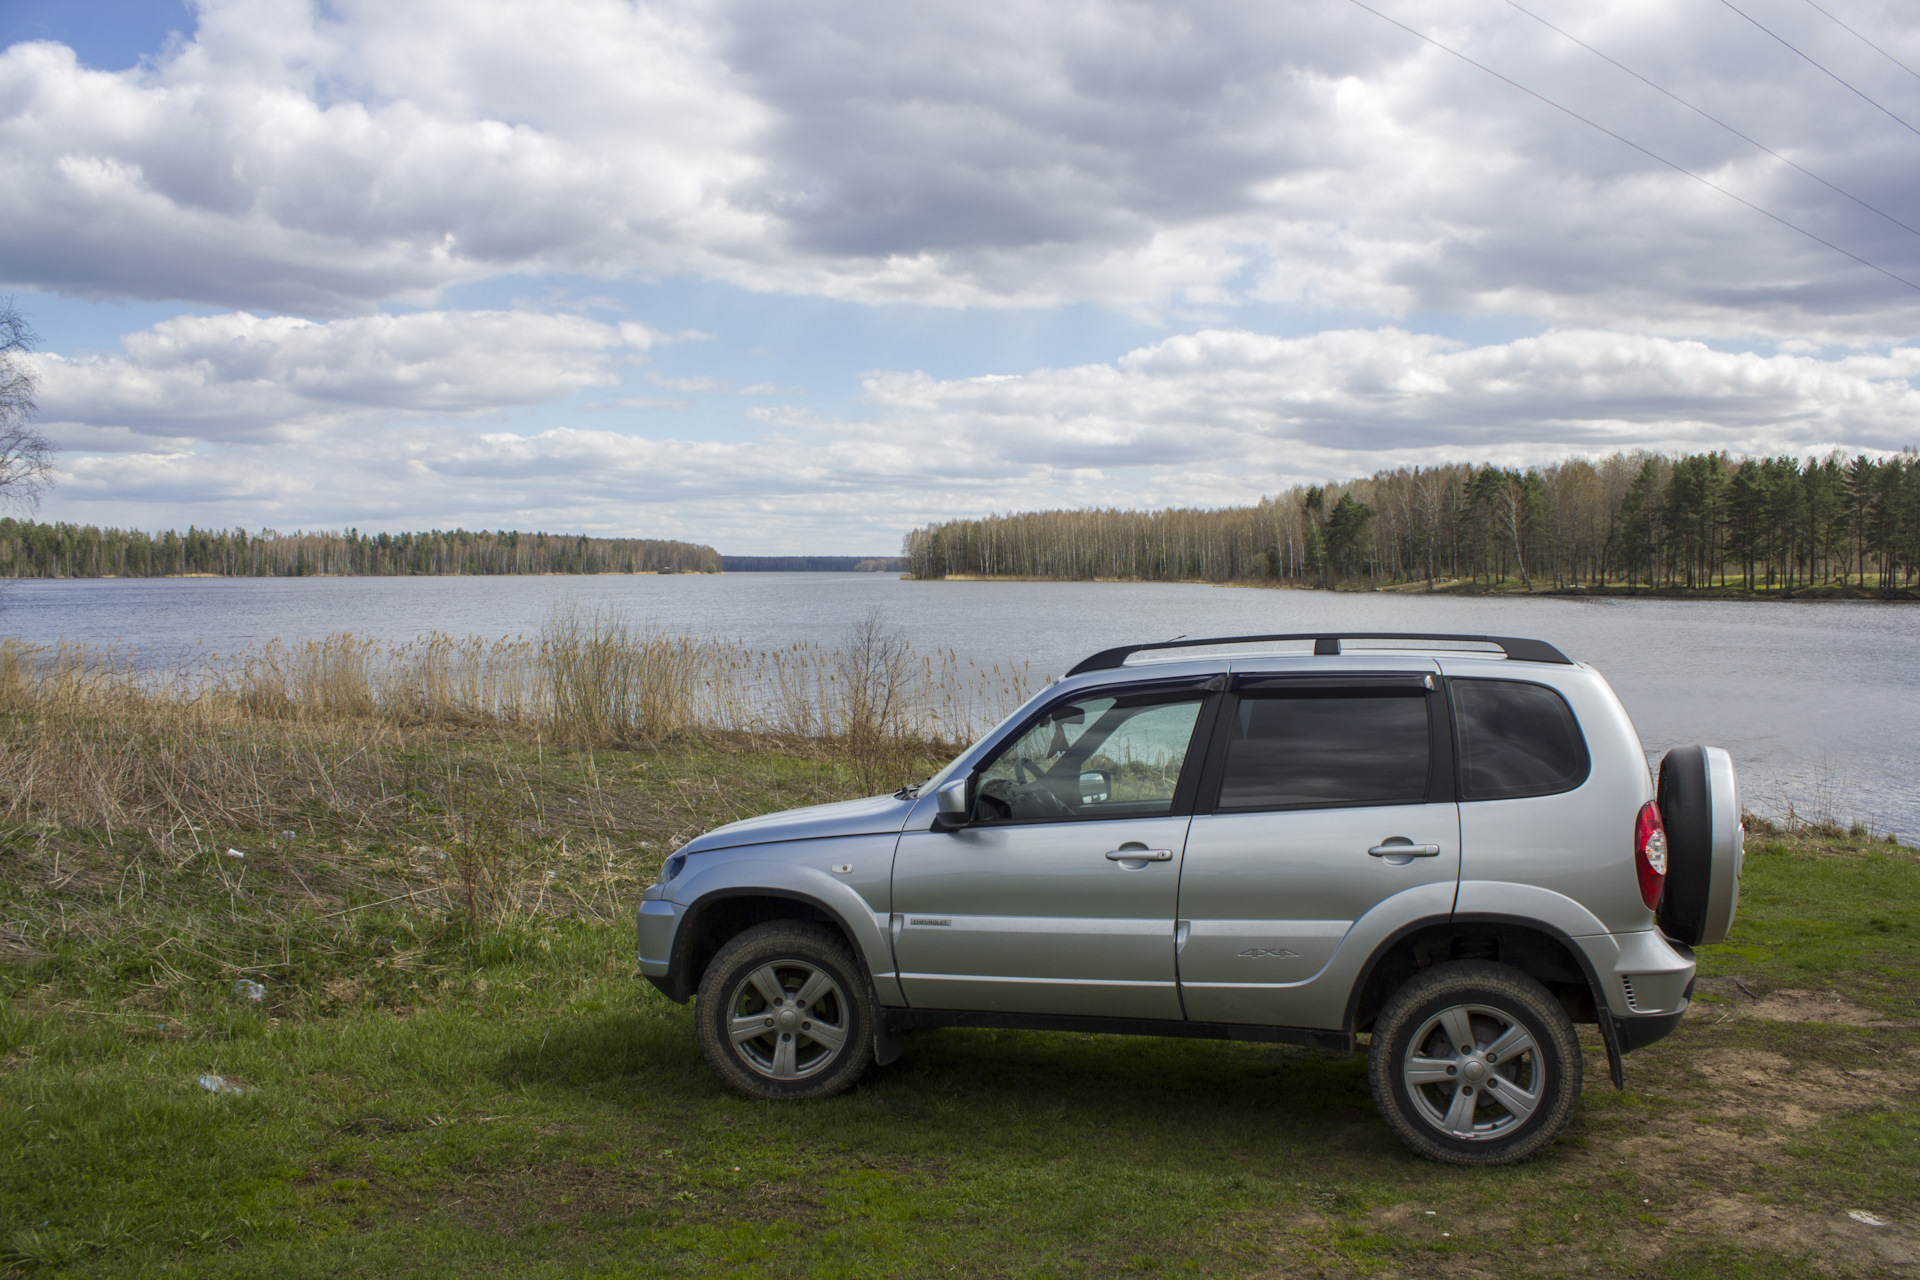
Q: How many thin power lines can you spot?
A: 4